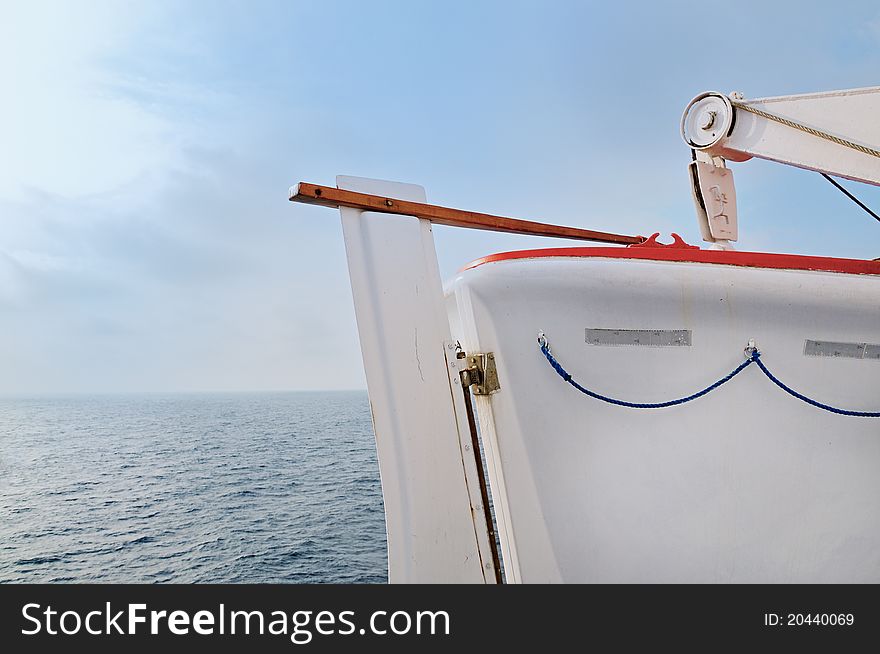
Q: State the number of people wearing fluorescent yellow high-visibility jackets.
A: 0